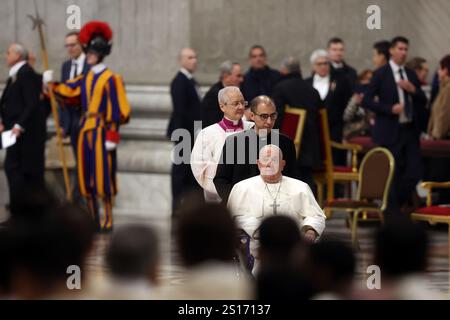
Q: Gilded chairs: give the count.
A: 4